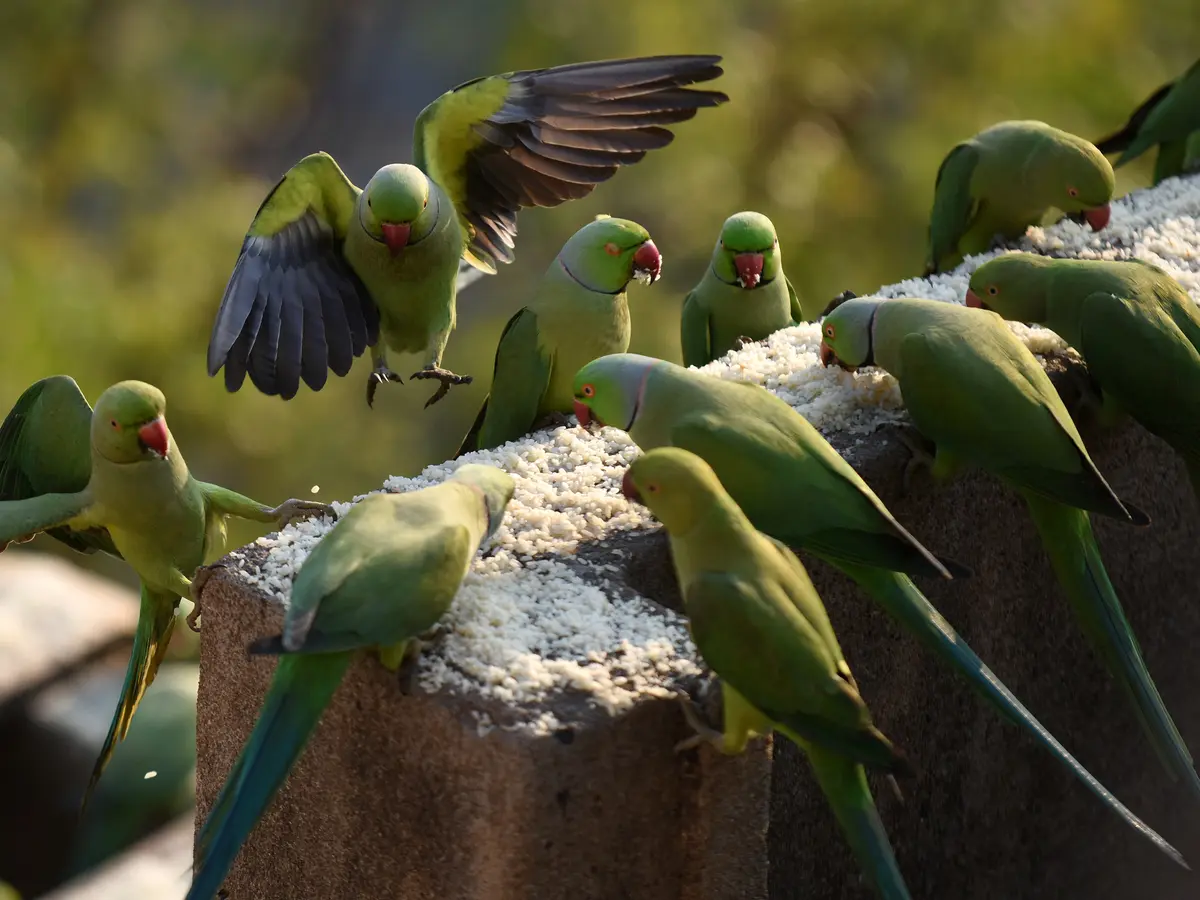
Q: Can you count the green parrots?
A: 11